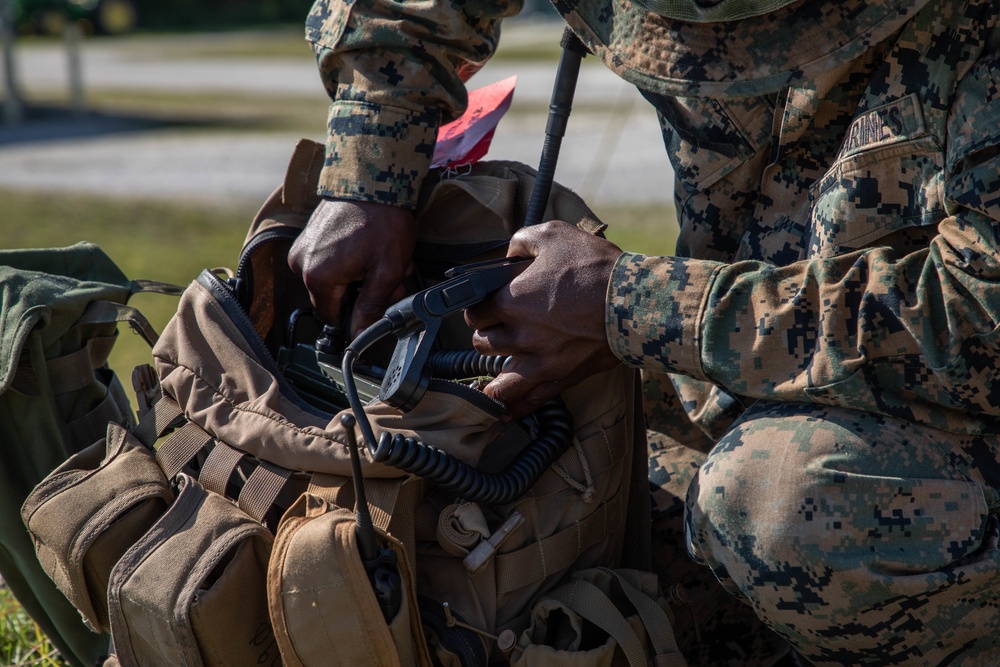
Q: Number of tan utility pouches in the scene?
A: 3